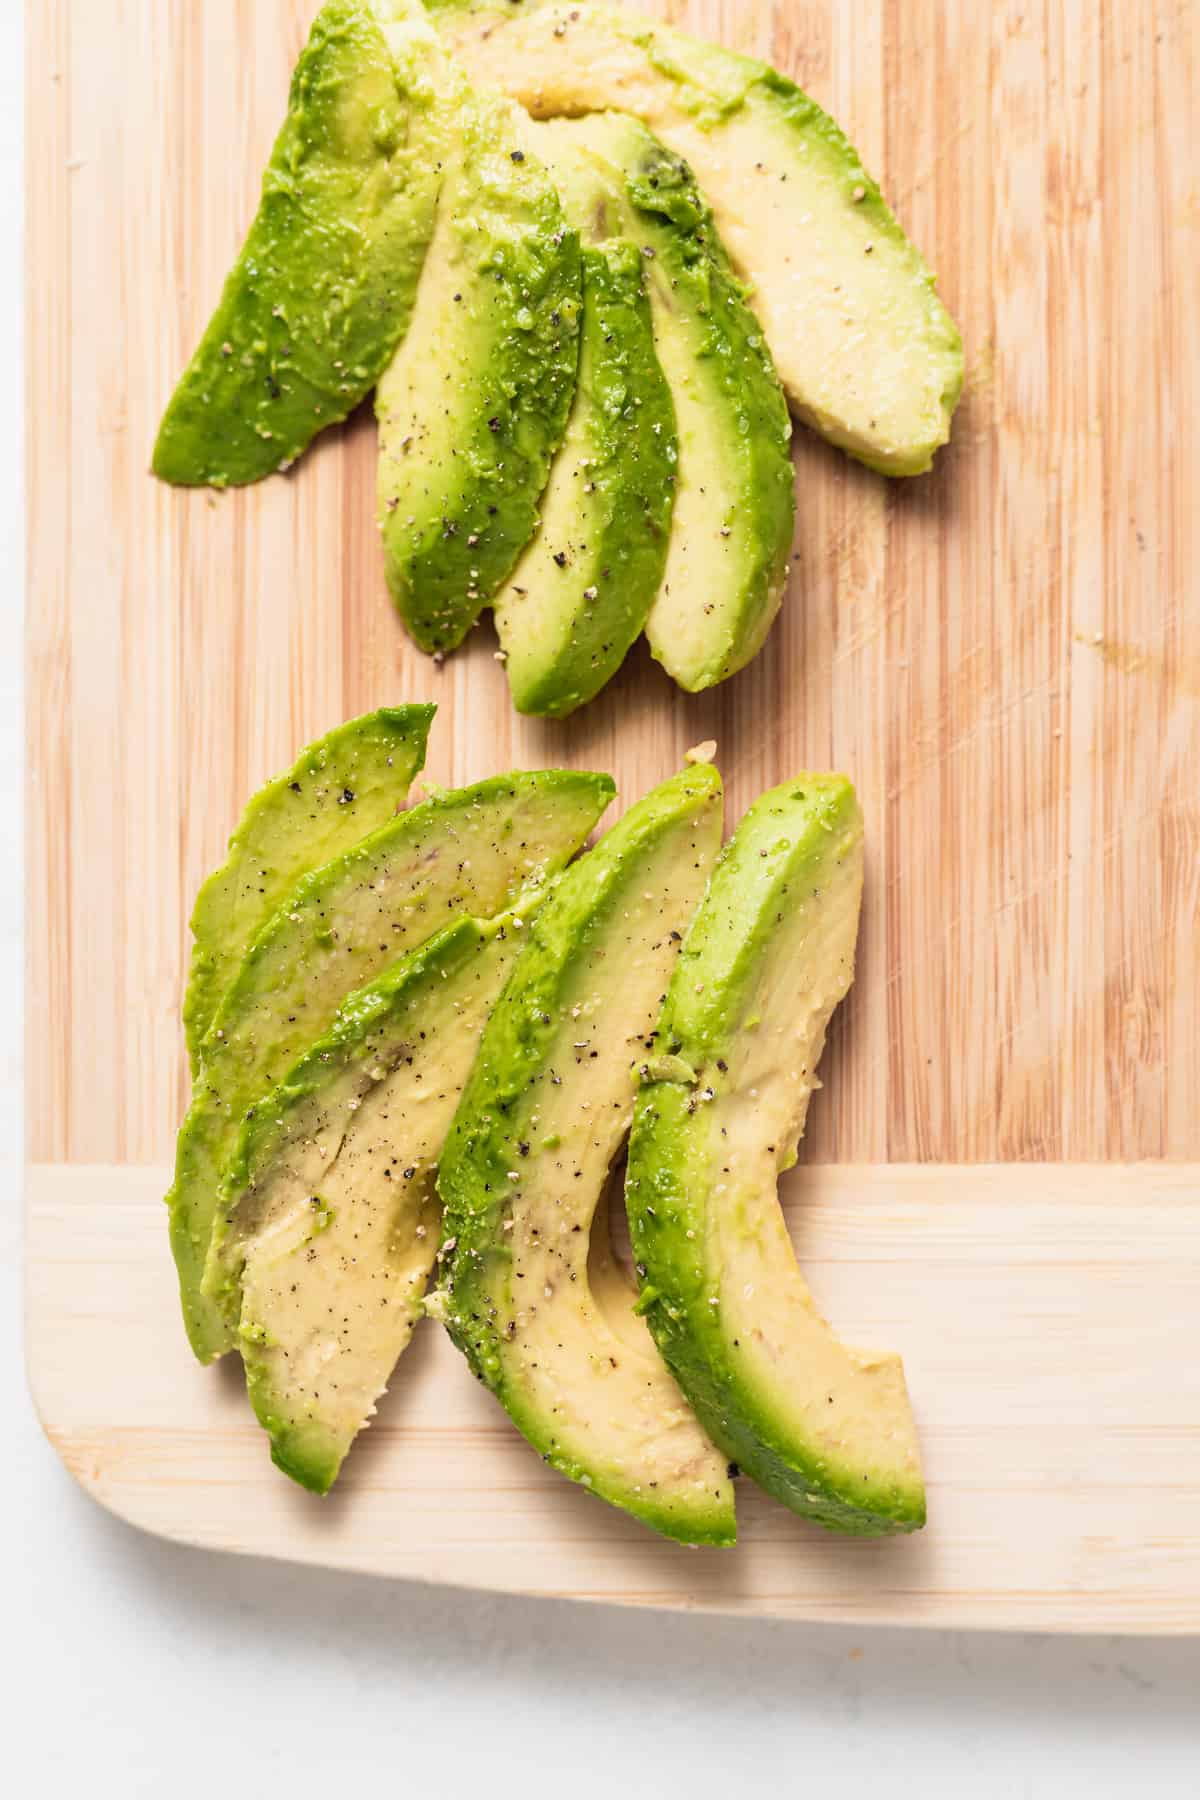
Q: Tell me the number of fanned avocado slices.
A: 10